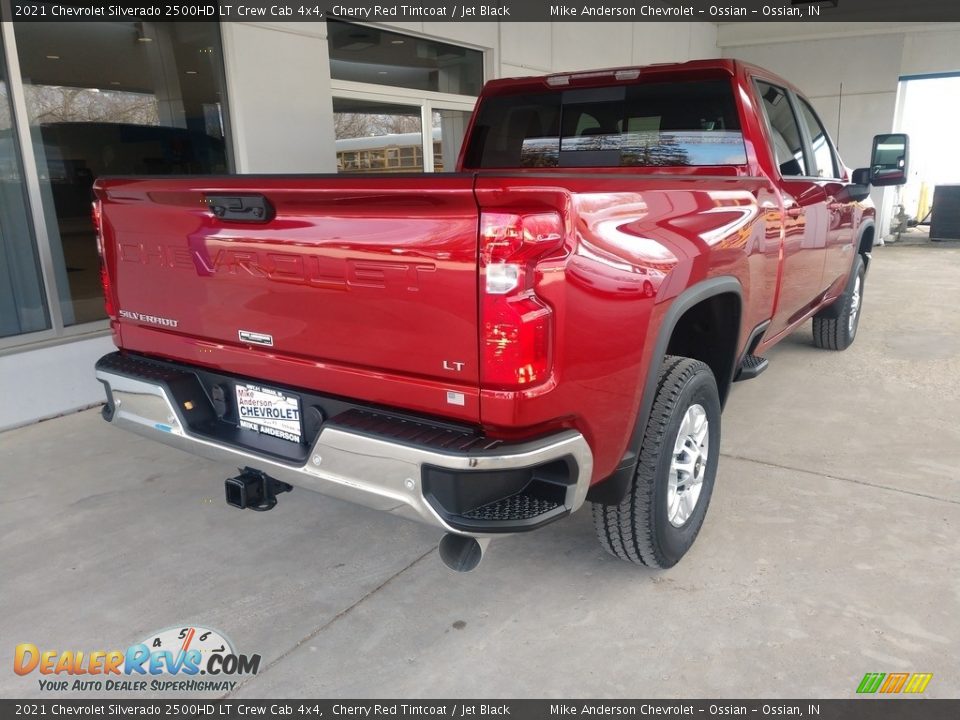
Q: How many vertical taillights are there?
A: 2